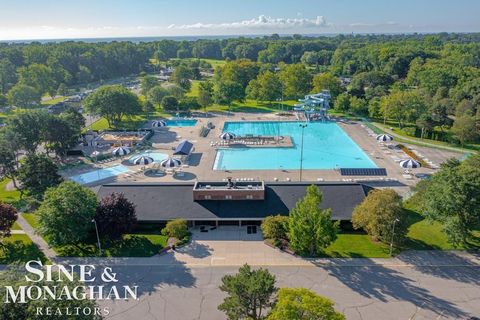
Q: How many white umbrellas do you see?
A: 7